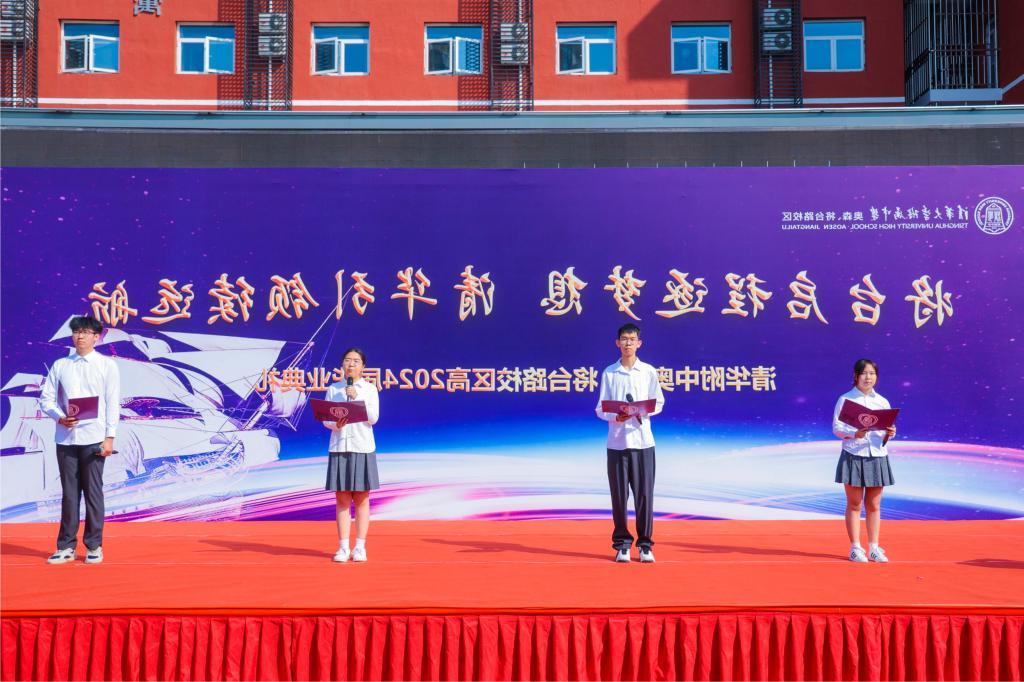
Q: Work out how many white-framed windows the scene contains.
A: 7